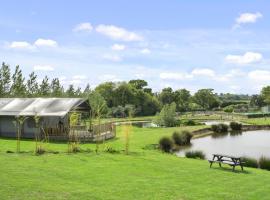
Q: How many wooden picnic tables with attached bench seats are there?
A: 1